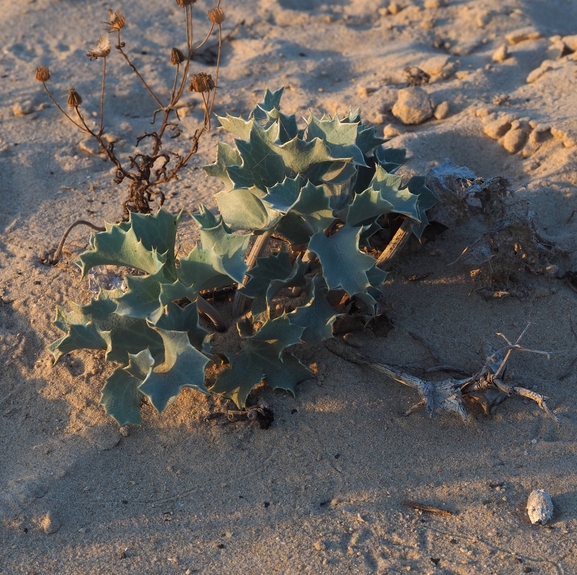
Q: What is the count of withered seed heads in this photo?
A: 8